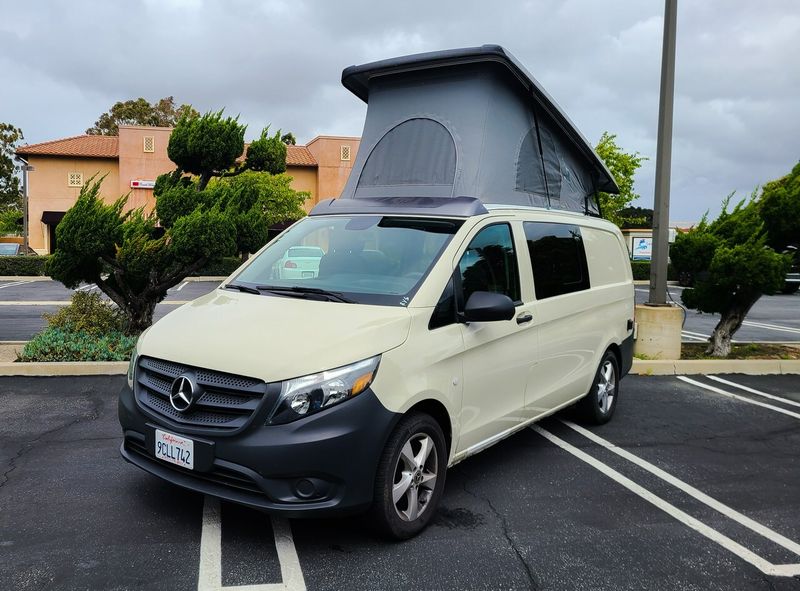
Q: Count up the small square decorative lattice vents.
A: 3